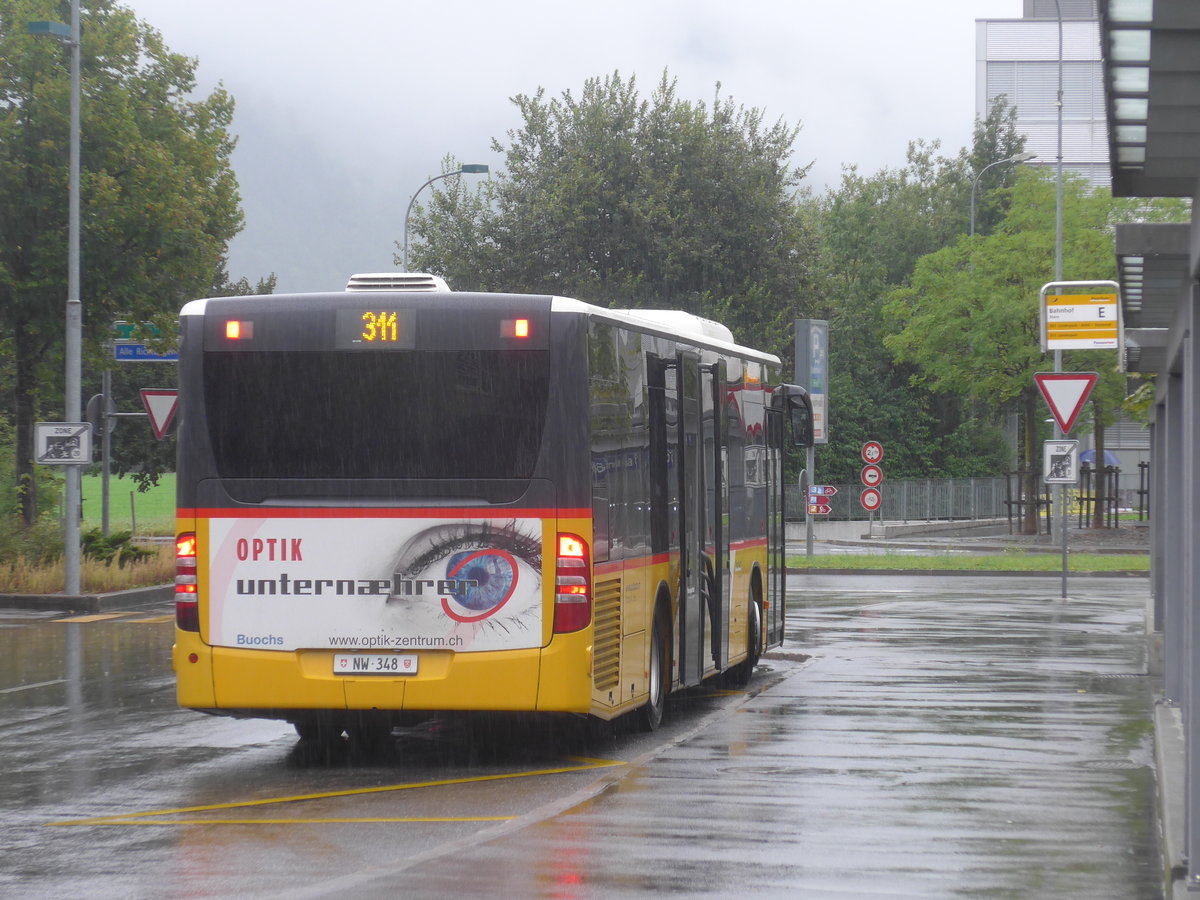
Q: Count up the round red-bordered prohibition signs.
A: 3